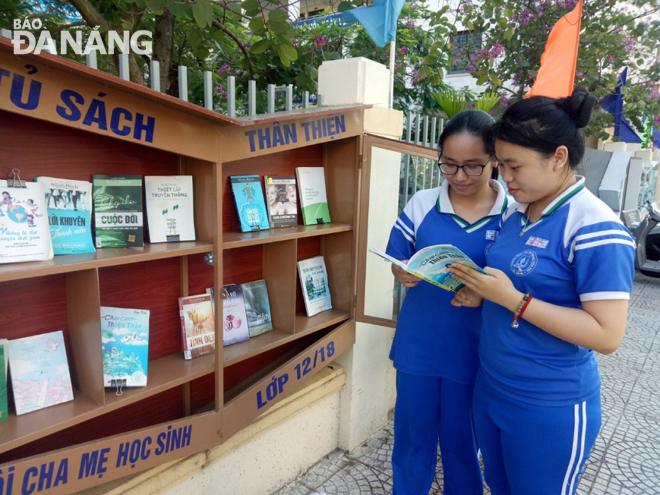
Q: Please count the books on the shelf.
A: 14